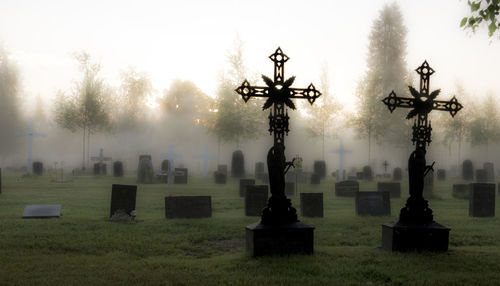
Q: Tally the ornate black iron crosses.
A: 2